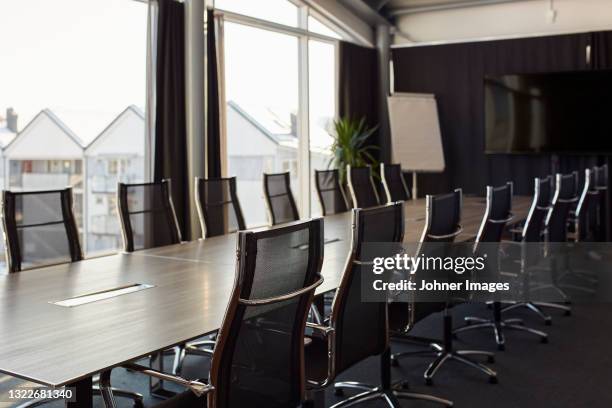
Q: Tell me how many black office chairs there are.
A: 15